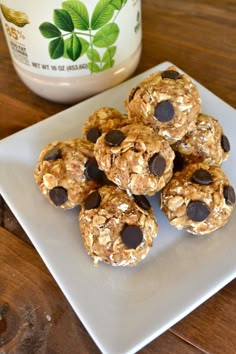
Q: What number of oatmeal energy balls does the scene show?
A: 7